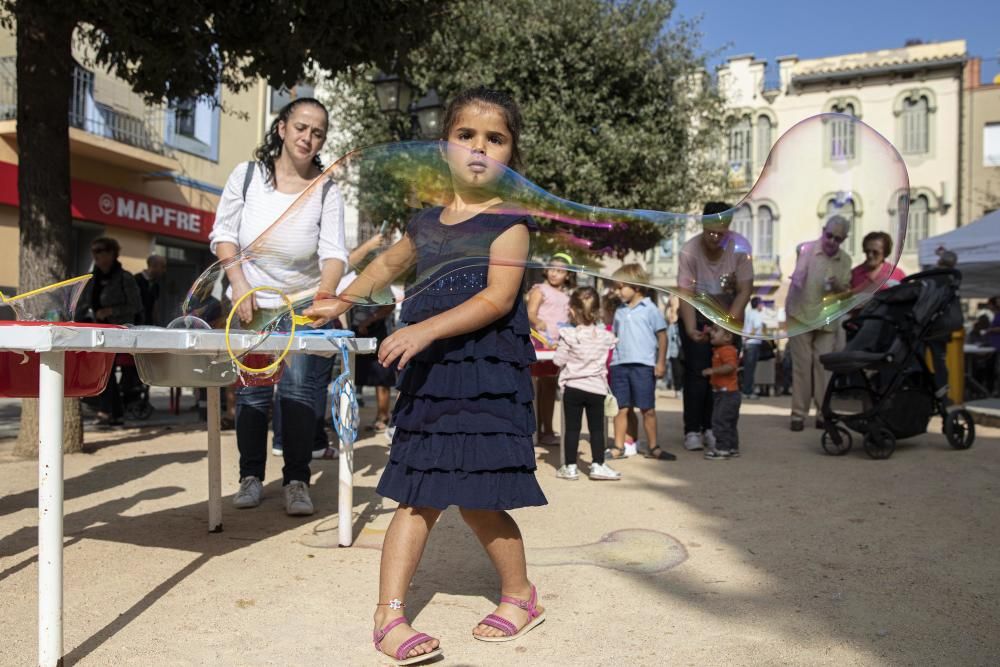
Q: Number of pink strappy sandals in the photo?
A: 2